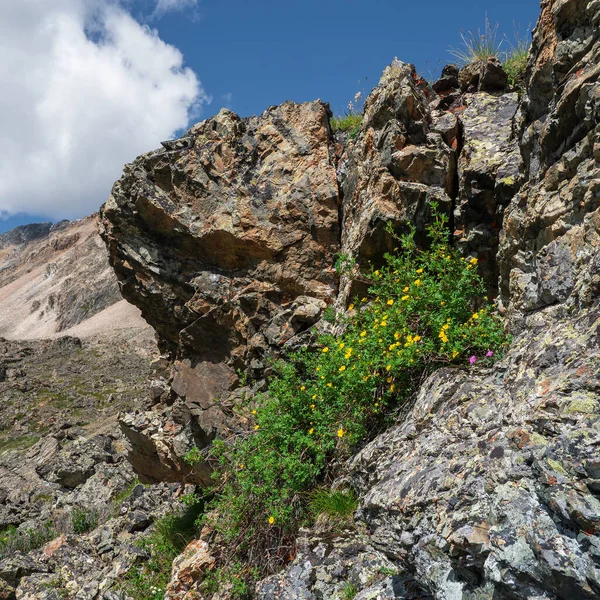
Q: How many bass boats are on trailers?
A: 0